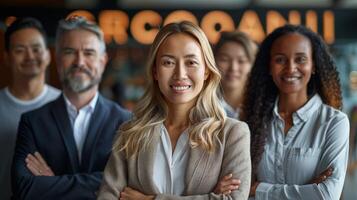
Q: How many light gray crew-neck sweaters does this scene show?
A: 1